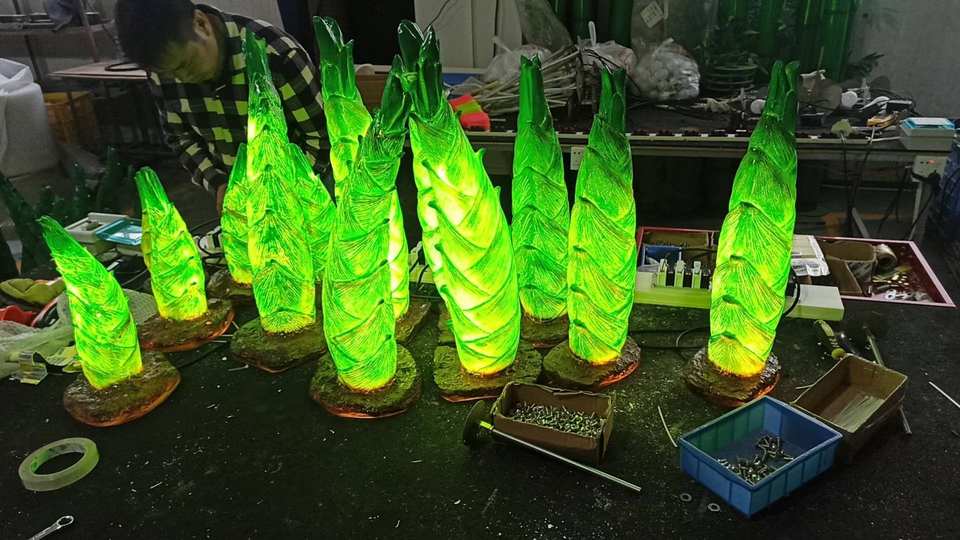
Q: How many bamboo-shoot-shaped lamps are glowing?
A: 11